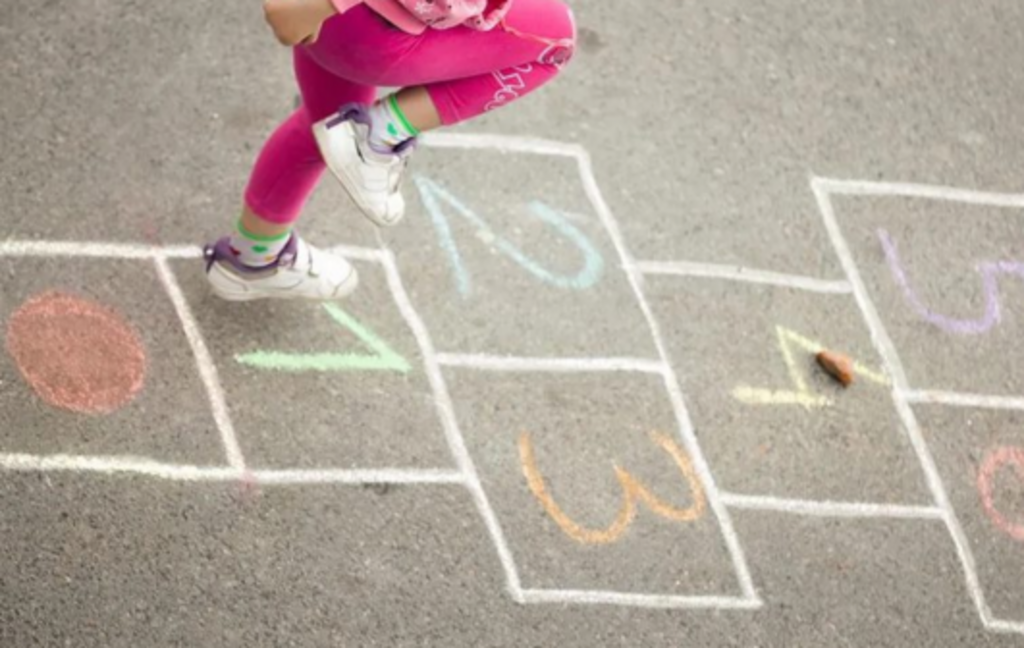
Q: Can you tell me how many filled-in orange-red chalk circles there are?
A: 1